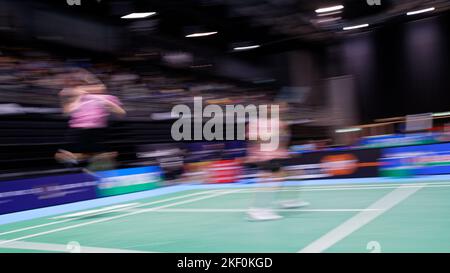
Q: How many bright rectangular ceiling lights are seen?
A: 6